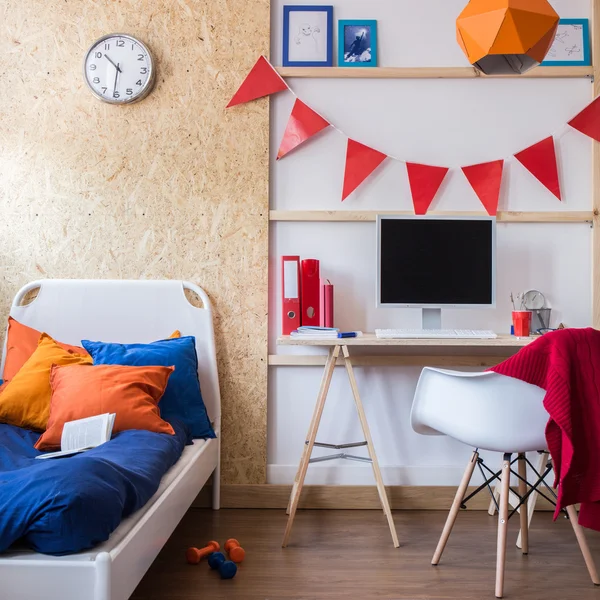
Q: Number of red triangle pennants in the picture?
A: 7